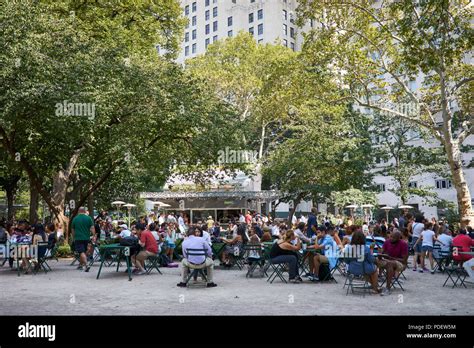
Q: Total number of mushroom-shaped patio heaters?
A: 8